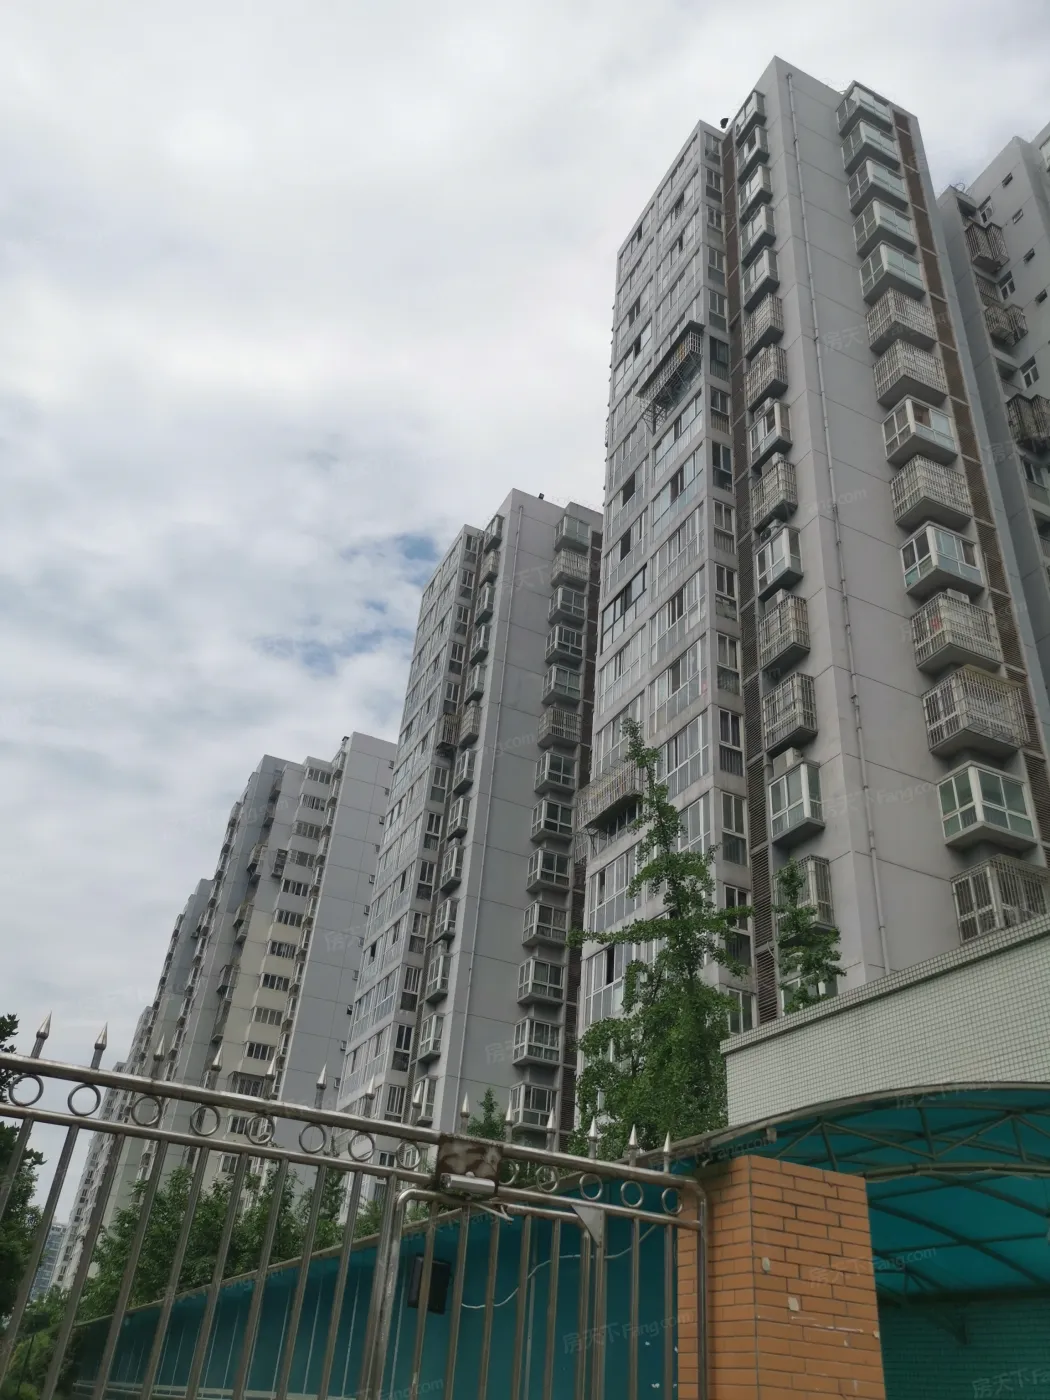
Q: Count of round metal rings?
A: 13